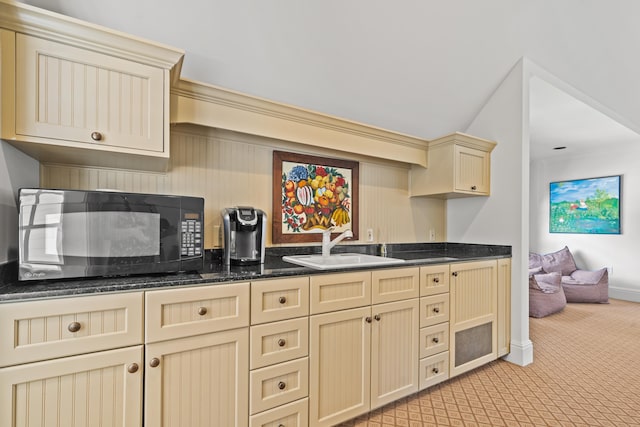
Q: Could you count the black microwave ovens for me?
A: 1